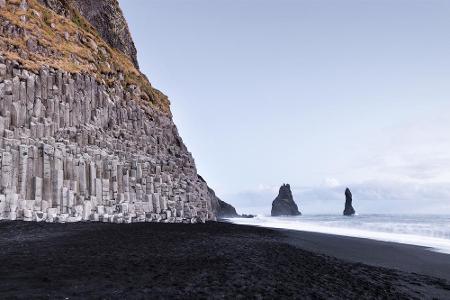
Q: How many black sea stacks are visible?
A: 2